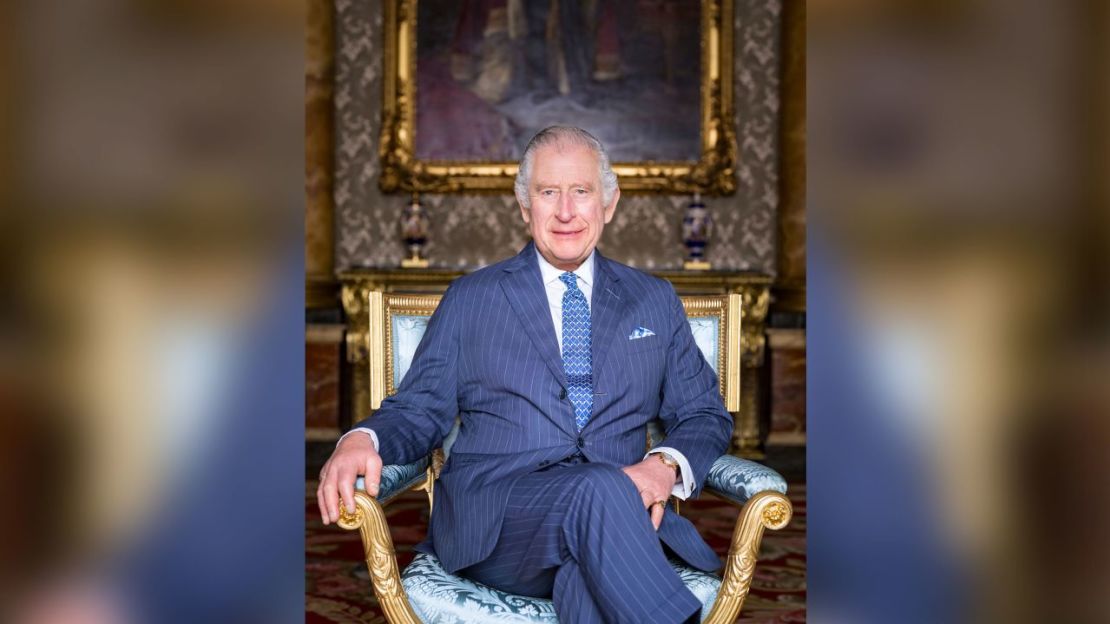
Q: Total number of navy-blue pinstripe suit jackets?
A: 1